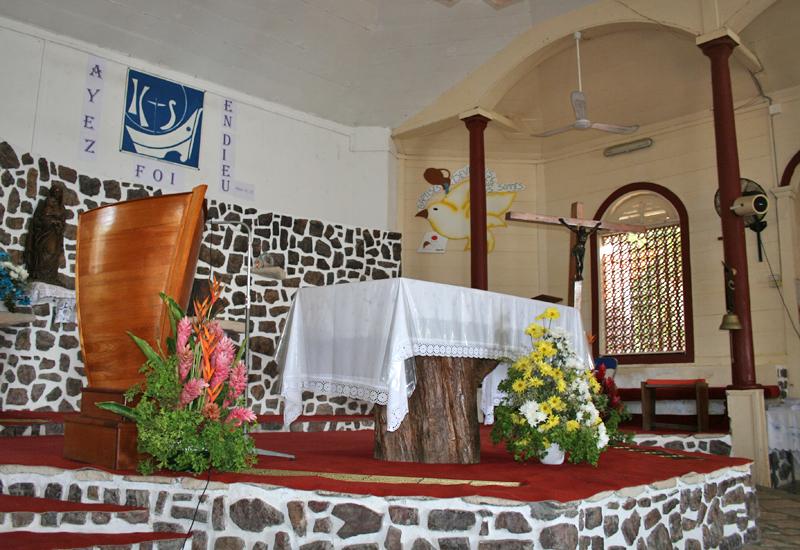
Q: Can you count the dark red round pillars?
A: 2